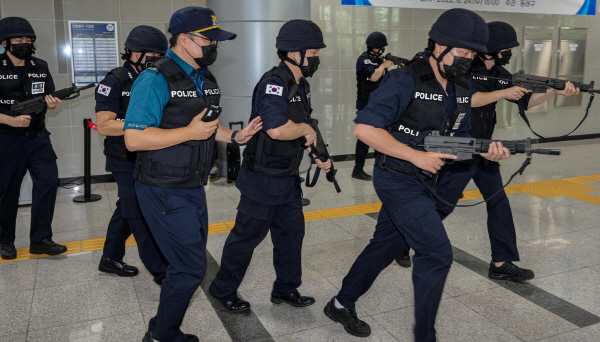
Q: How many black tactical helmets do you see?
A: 6